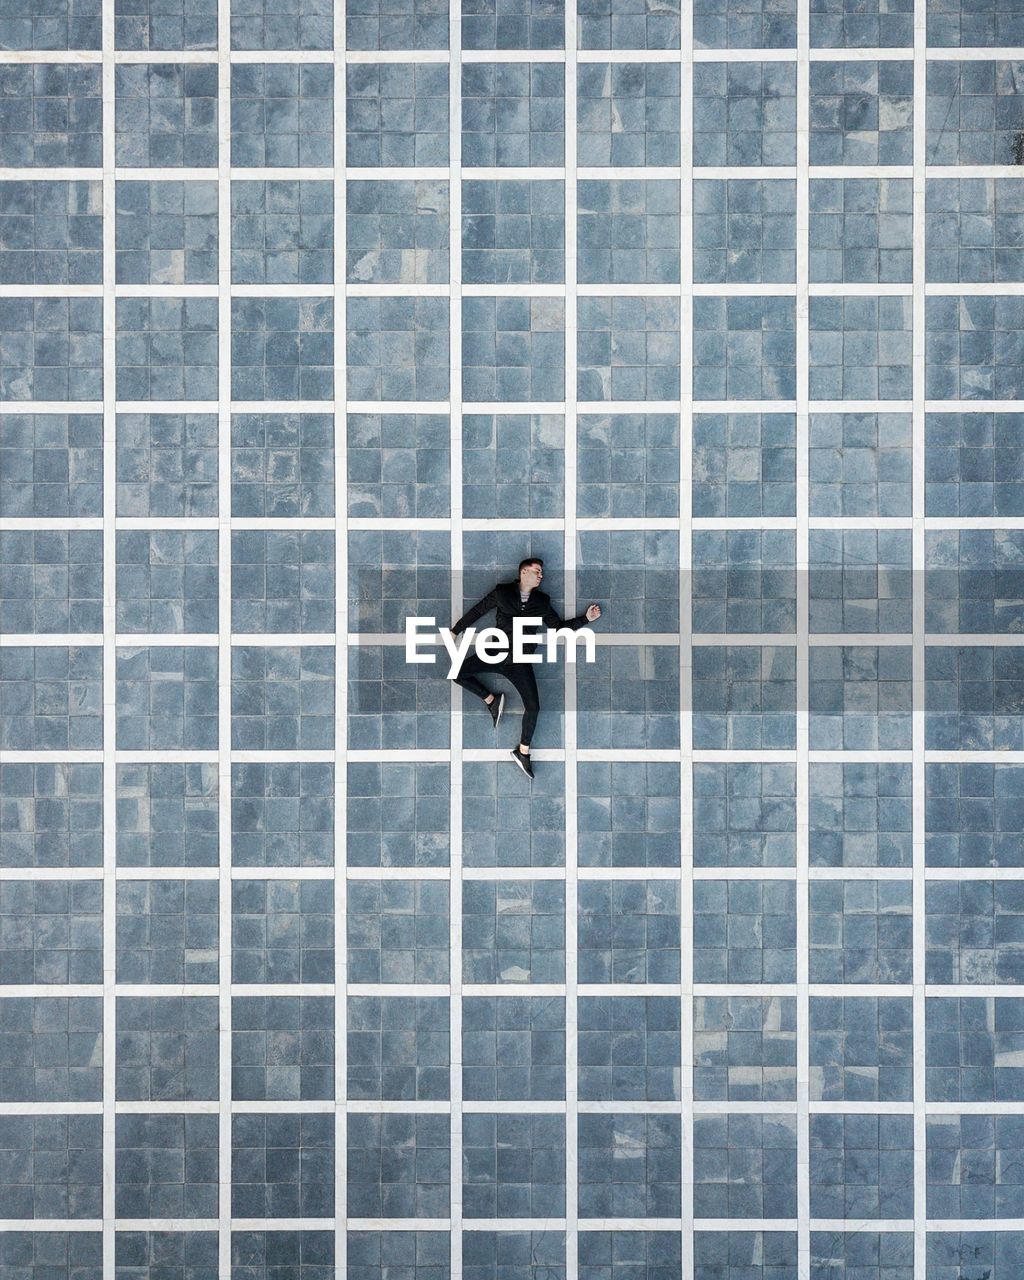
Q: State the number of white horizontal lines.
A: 11